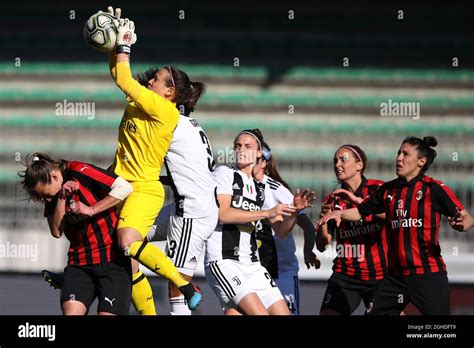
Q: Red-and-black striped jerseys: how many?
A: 3